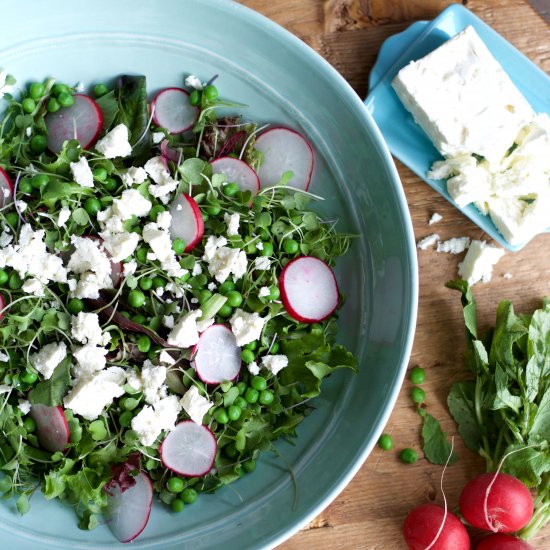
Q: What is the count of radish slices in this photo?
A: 13